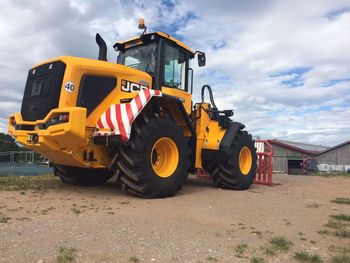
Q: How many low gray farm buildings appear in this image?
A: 2